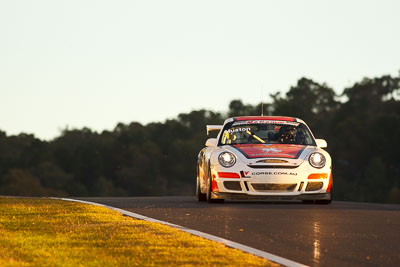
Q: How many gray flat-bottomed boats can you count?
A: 0